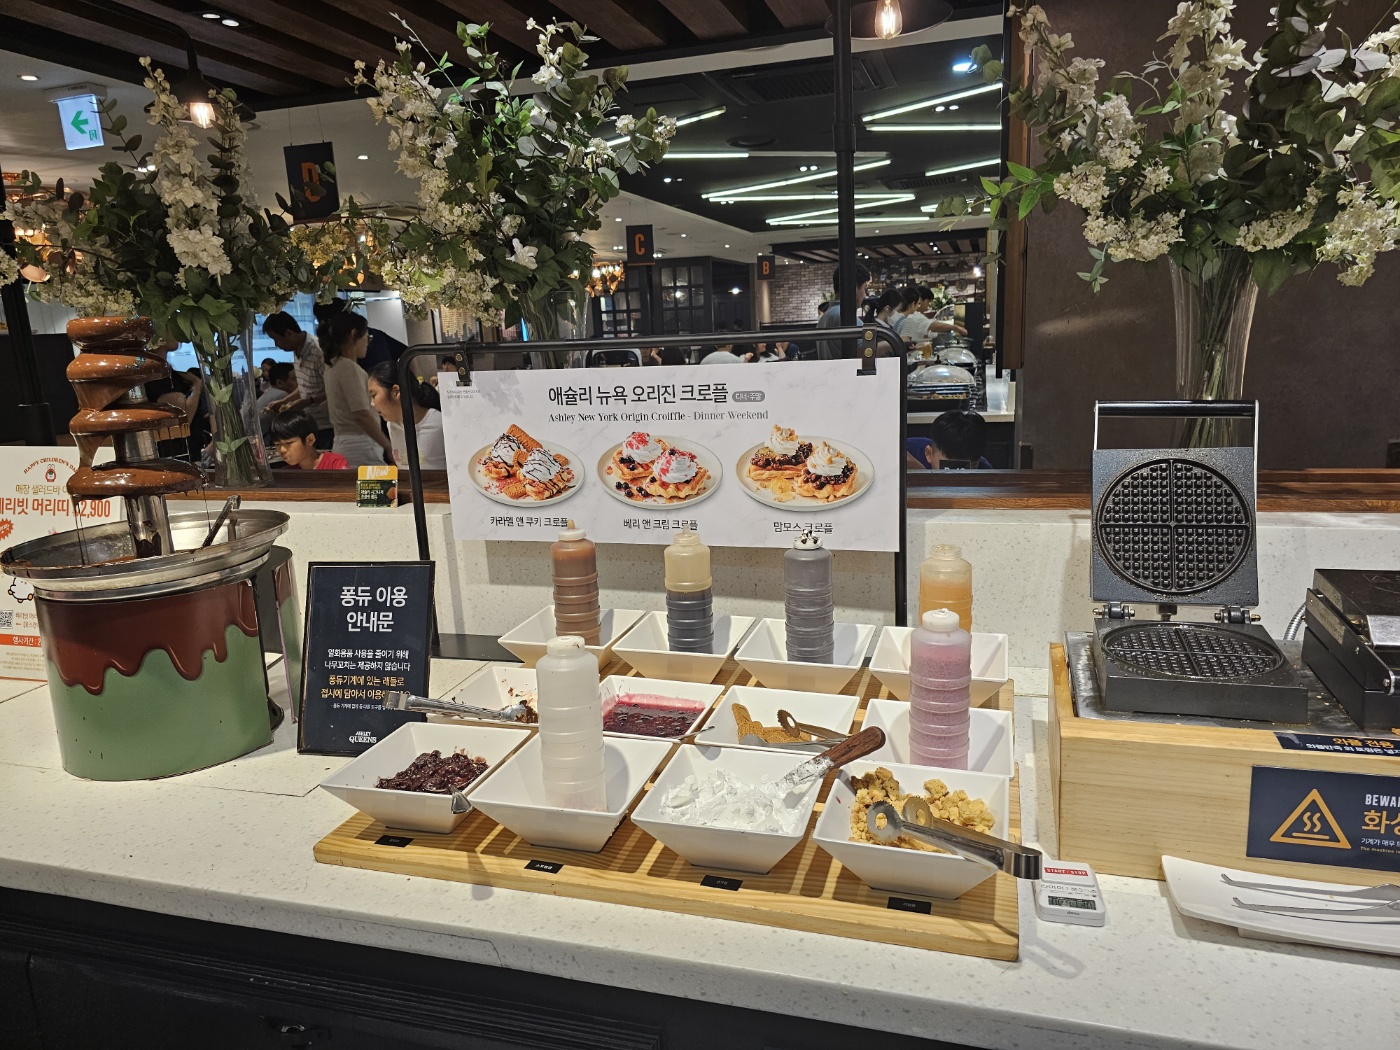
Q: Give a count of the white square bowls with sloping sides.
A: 12